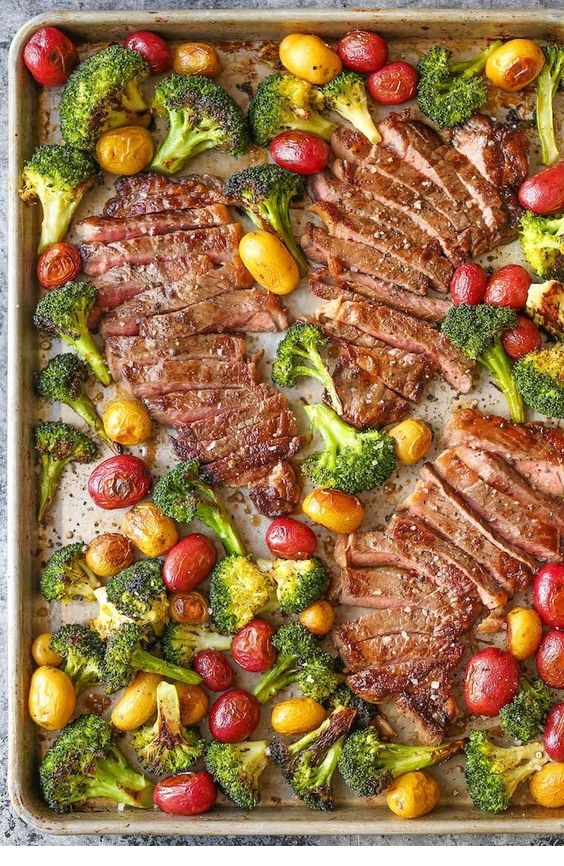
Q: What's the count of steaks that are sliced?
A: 3